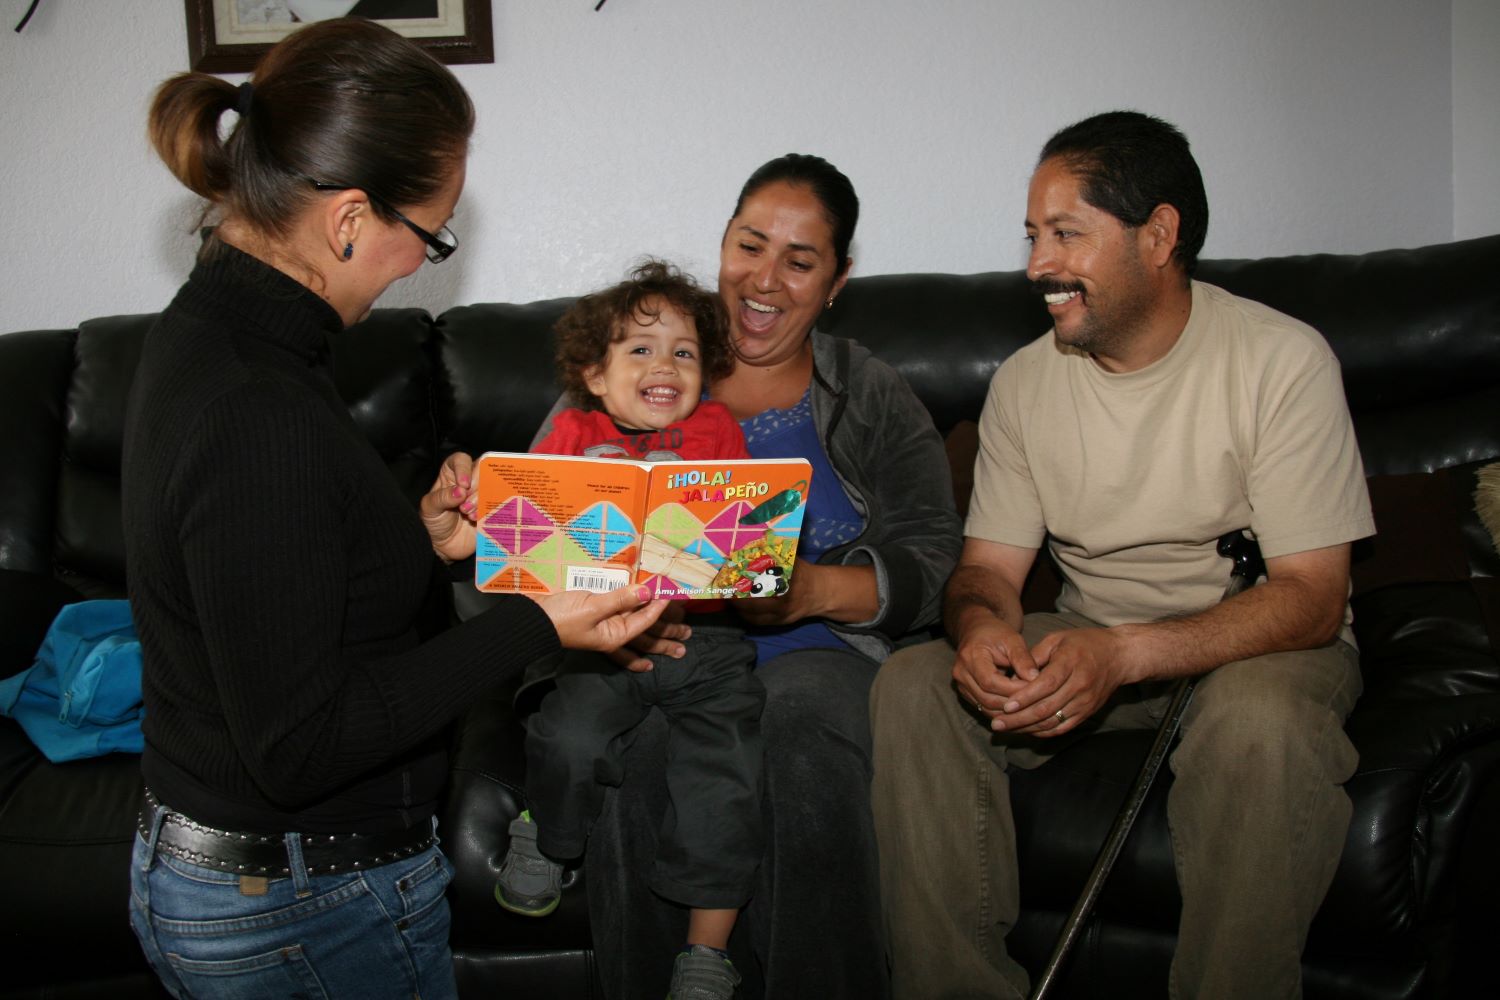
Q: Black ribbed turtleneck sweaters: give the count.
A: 1